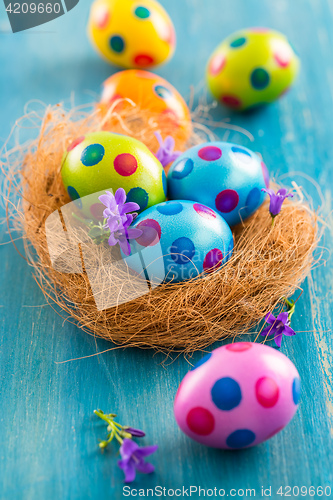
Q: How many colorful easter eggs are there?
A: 7